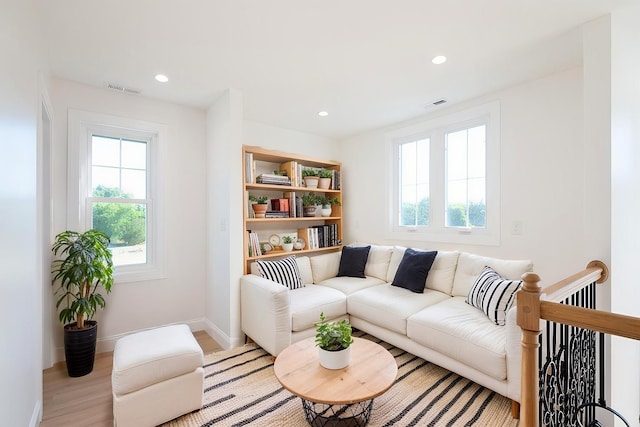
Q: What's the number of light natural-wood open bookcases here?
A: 1